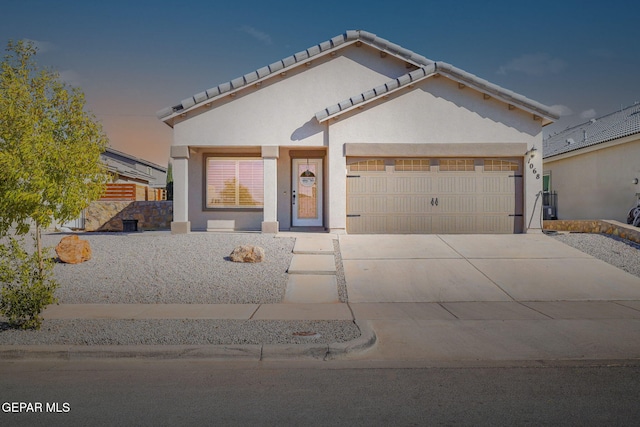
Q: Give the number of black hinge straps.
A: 4